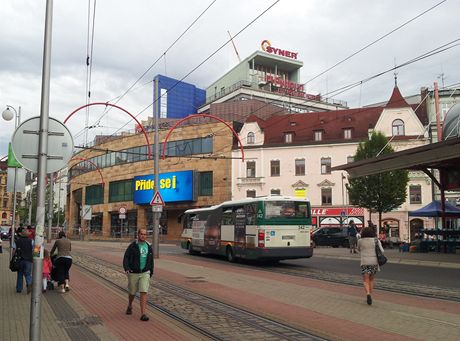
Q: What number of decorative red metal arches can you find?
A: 3